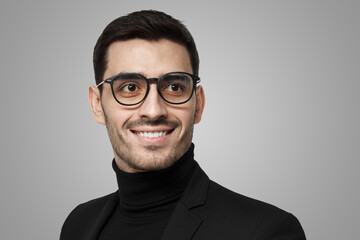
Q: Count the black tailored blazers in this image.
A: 1